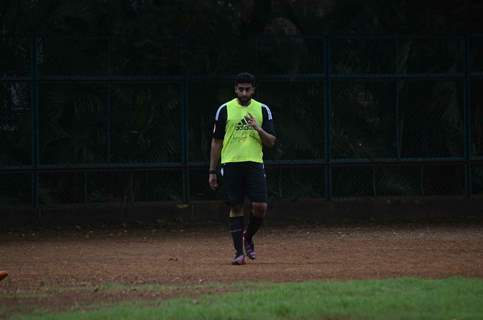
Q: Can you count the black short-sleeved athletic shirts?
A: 1